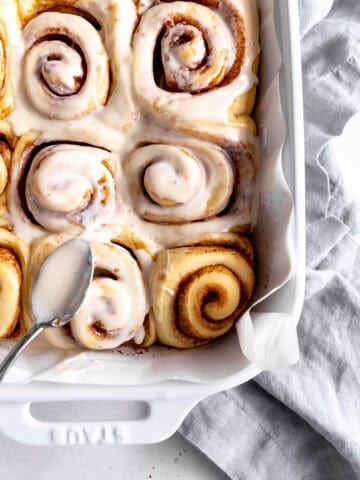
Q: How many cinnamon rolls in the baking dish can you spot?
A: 9